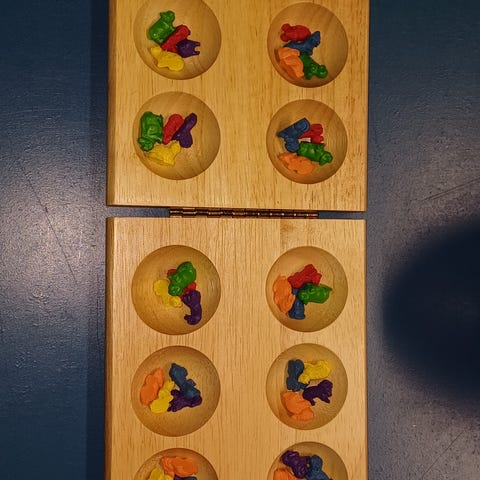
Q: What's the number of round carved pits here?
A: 10